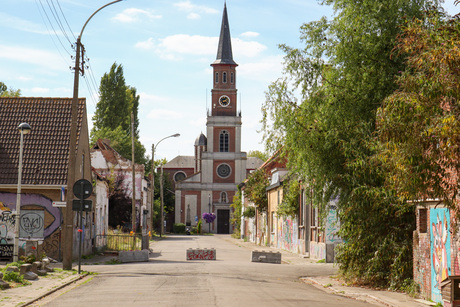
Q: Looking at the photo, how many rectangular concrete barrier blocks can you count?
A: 3